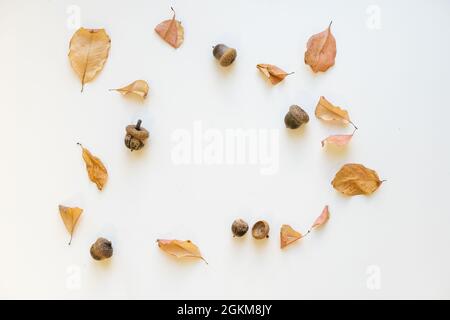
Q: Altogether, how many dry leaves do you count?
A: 13